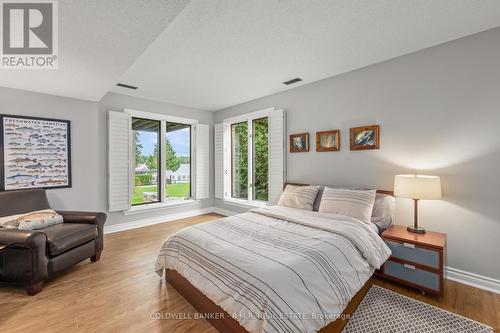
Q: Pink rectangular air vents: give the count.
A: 0